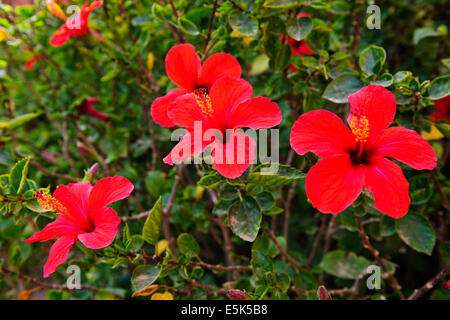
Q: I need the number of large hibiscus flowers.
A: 4